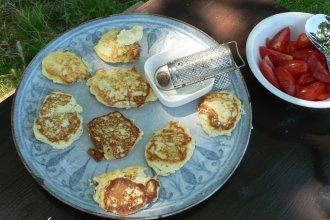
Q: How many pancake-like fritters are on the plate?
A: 8